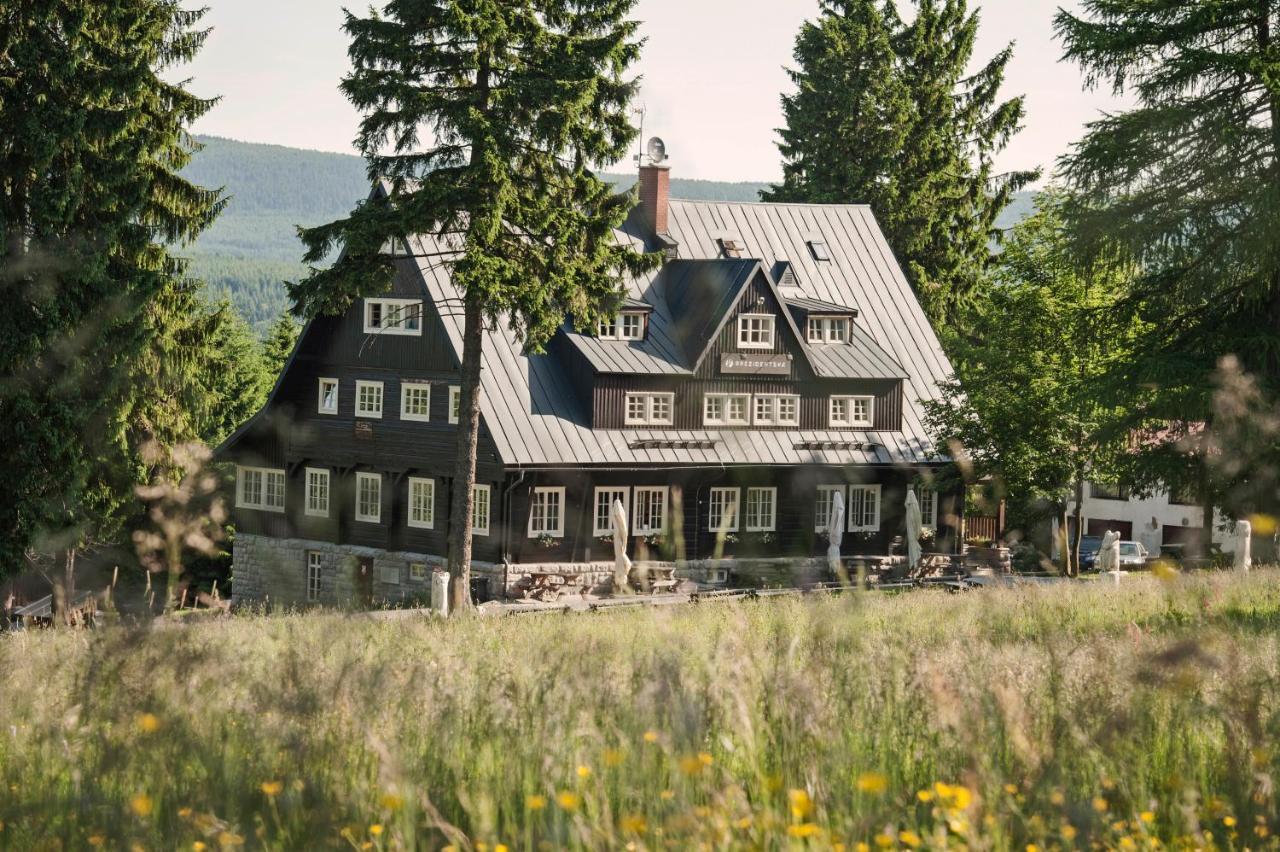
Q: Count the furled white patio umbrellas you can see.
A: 3